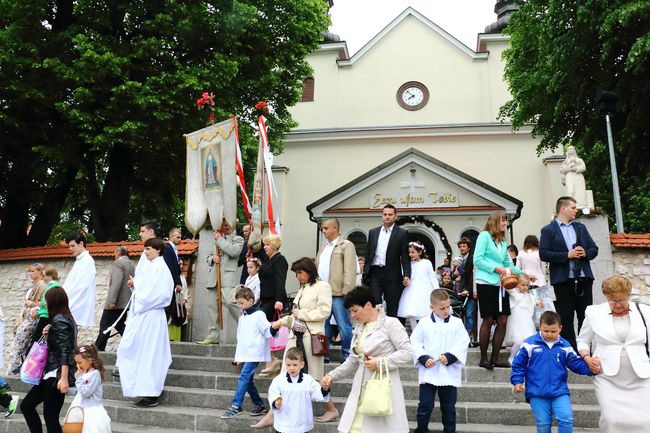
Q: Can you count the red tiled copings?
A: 2